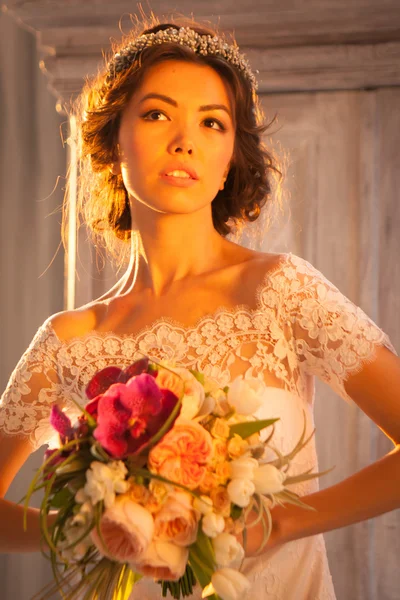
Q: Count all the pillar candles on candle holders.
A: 0